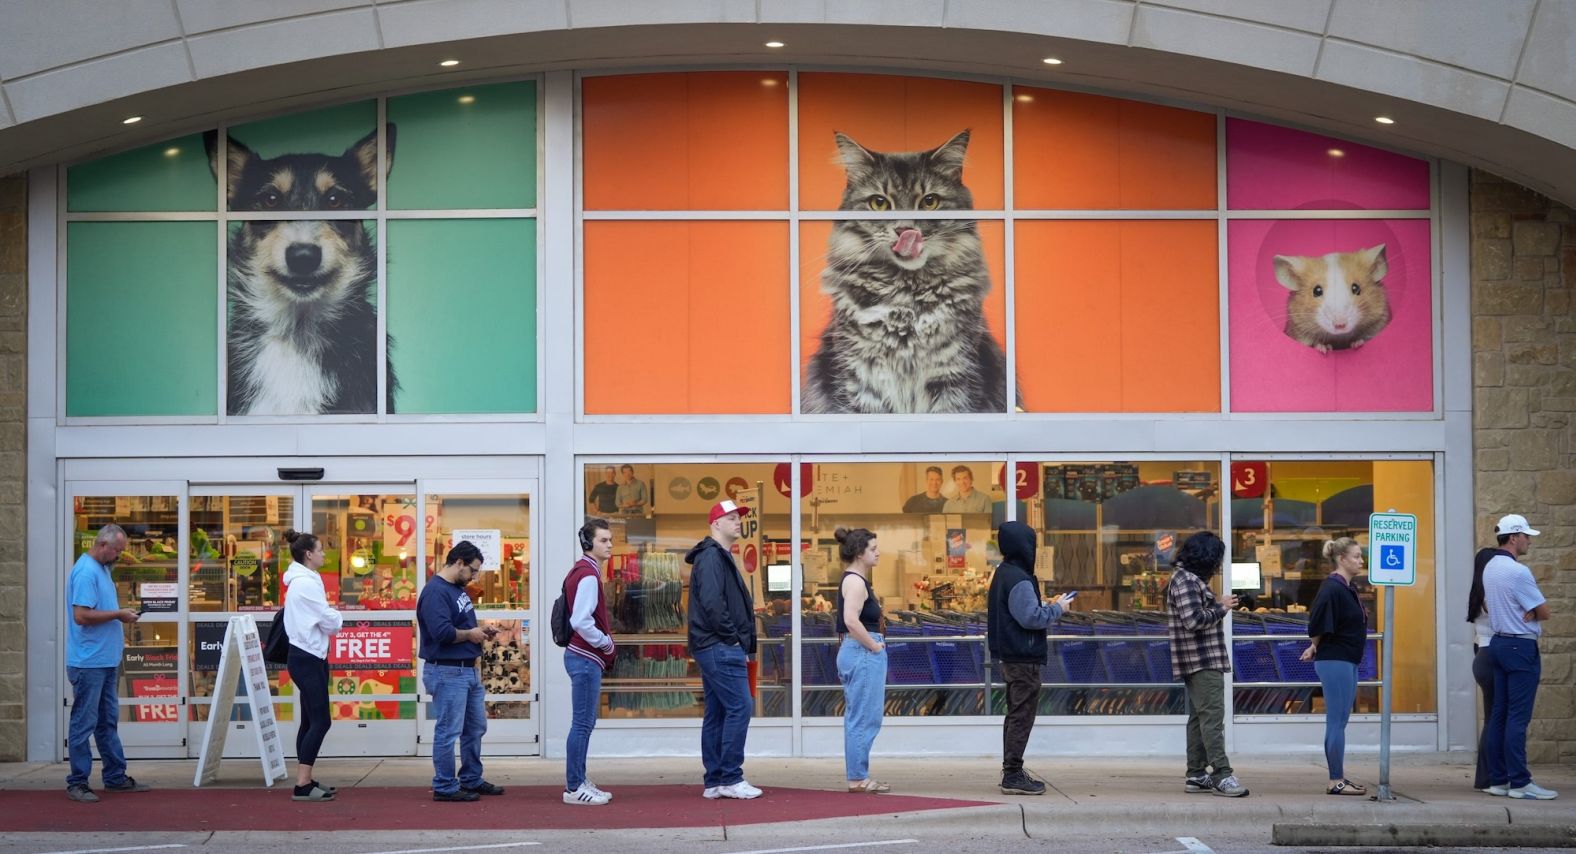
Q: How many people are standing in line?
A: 11